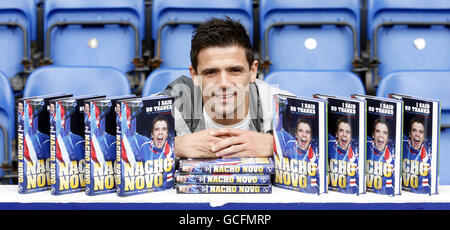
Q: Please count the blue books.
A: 11